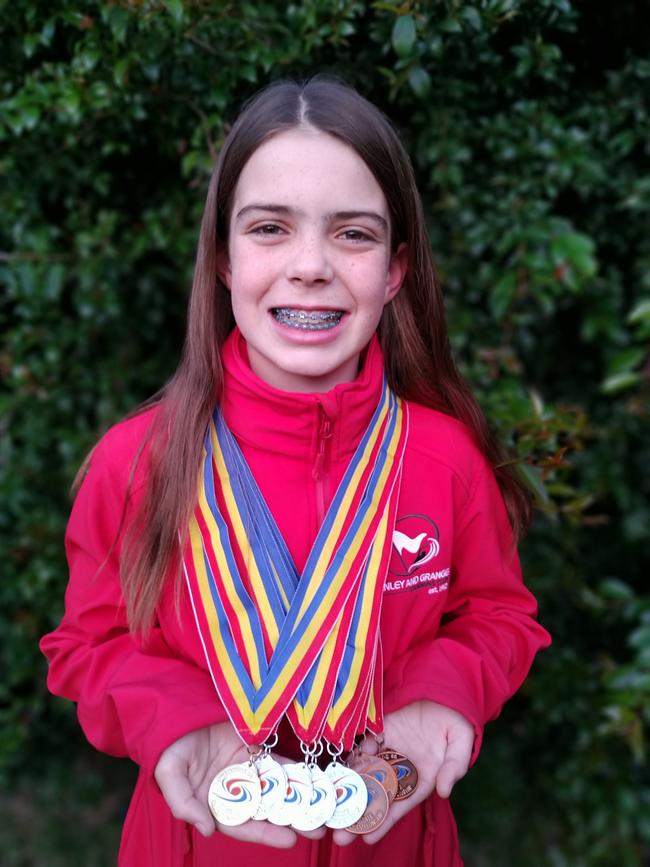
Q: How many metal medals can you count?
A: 8